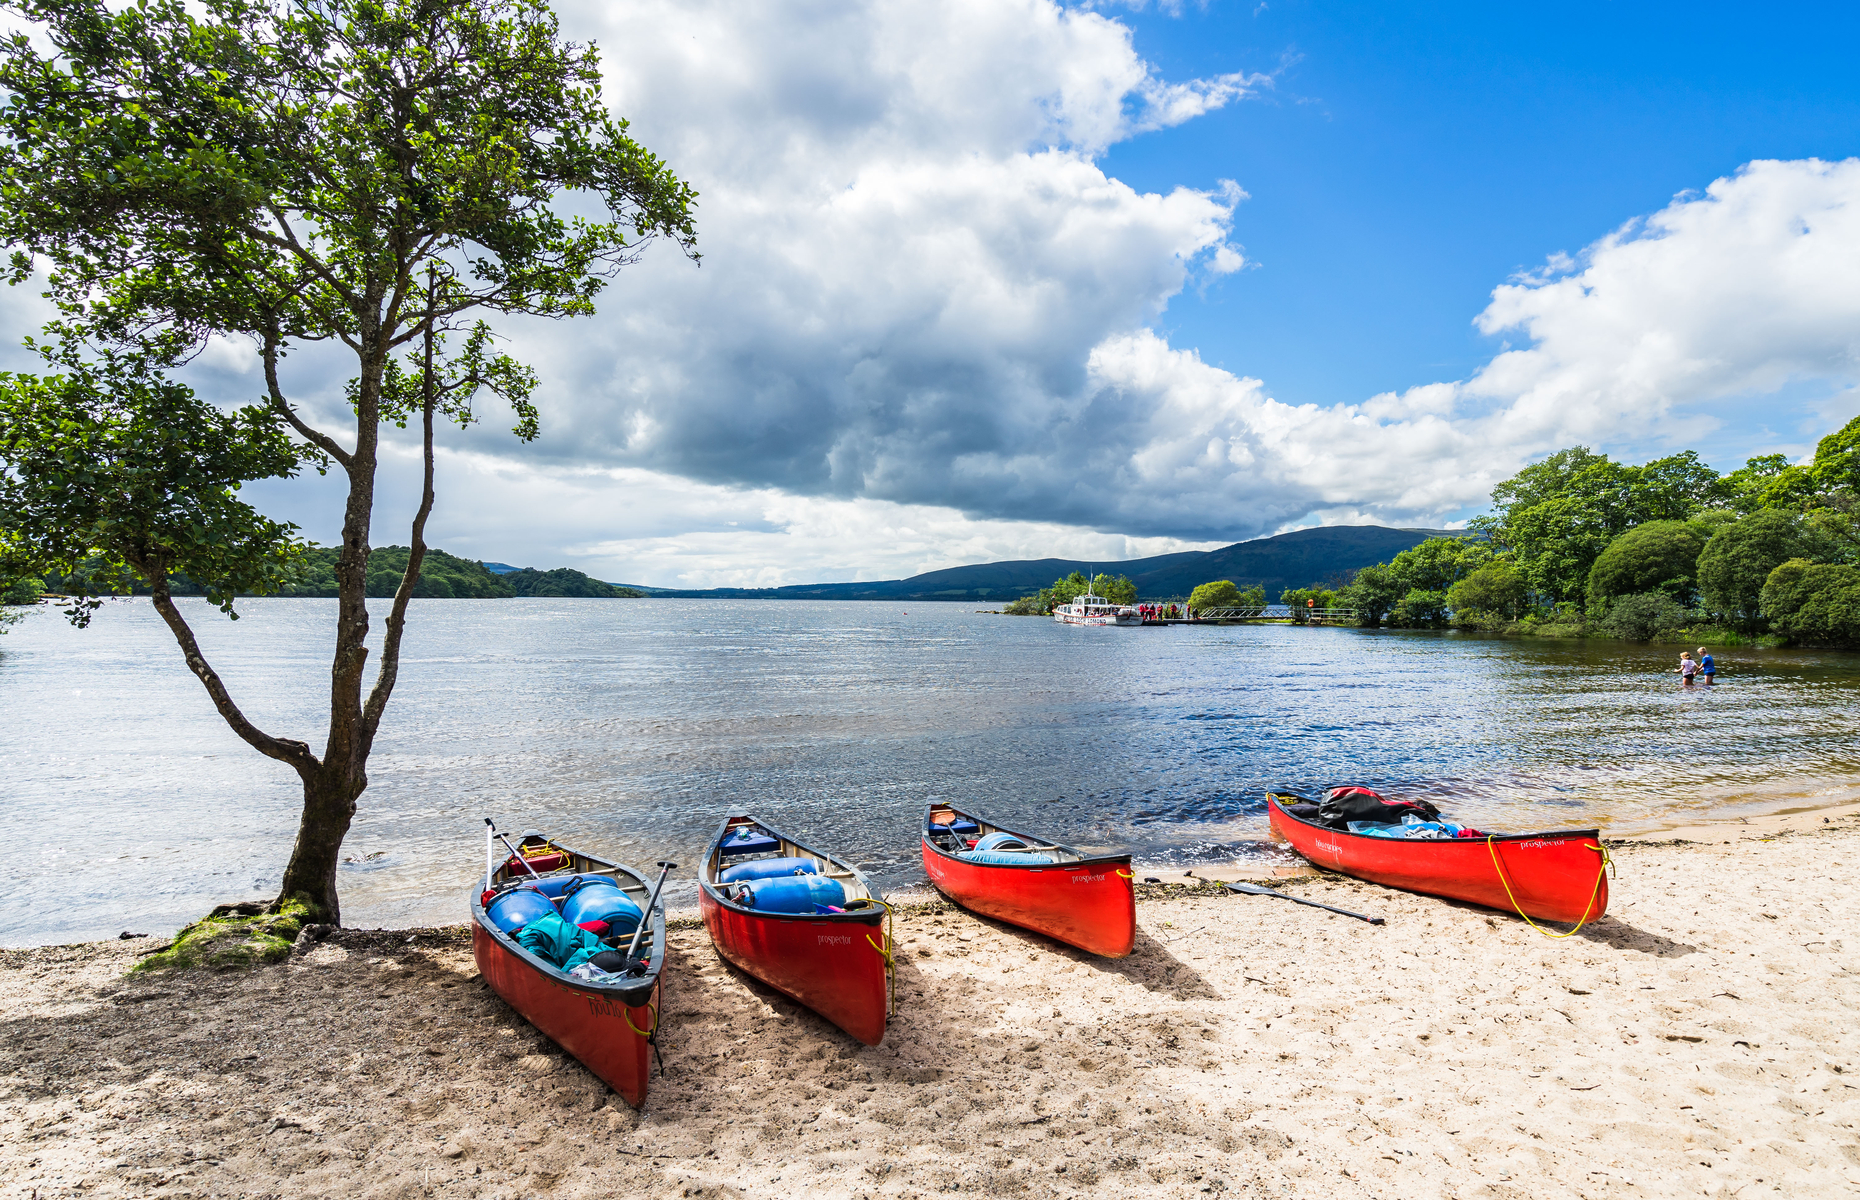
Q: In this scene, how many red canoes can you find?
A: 4